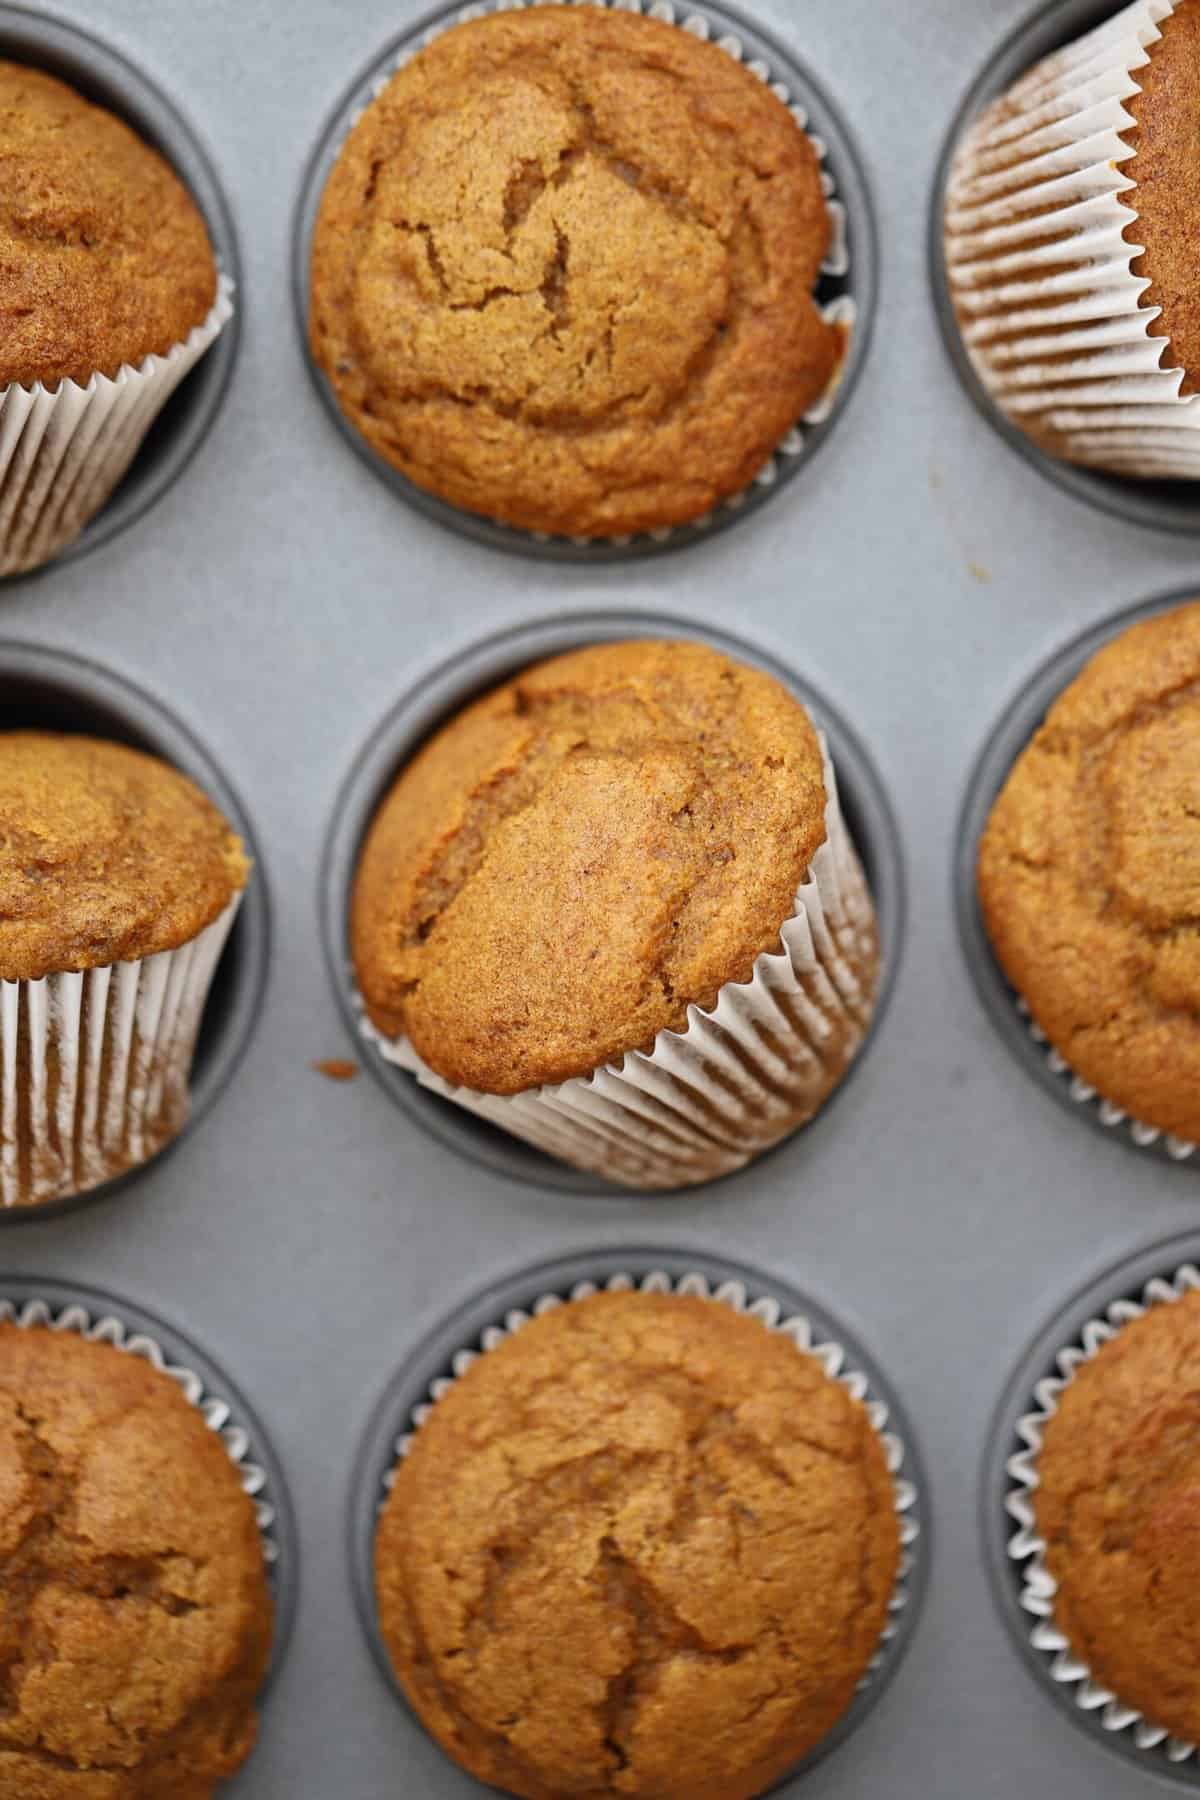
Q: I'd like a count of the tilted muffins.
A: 4